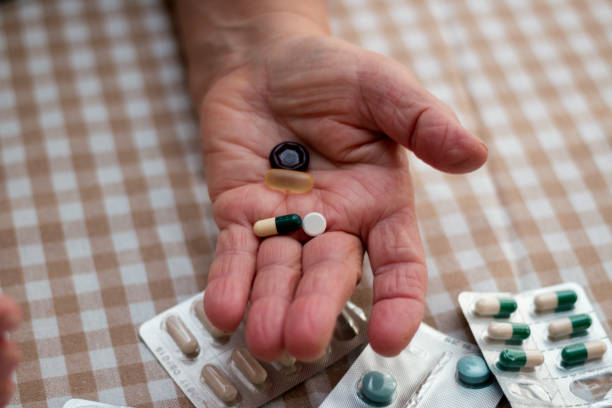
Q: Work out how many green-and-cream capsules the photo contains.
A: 7